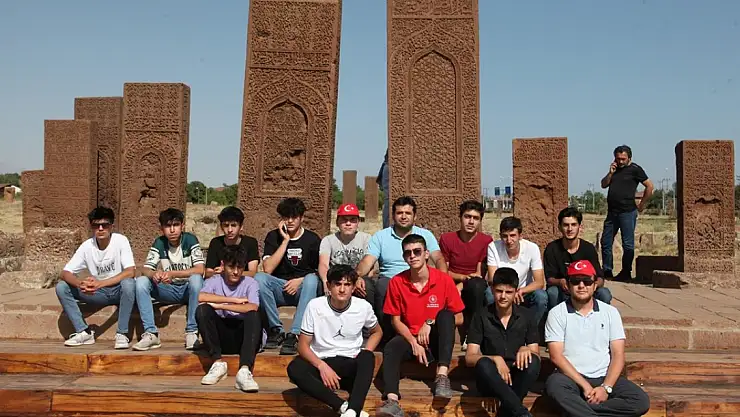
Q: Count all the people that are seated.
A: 14